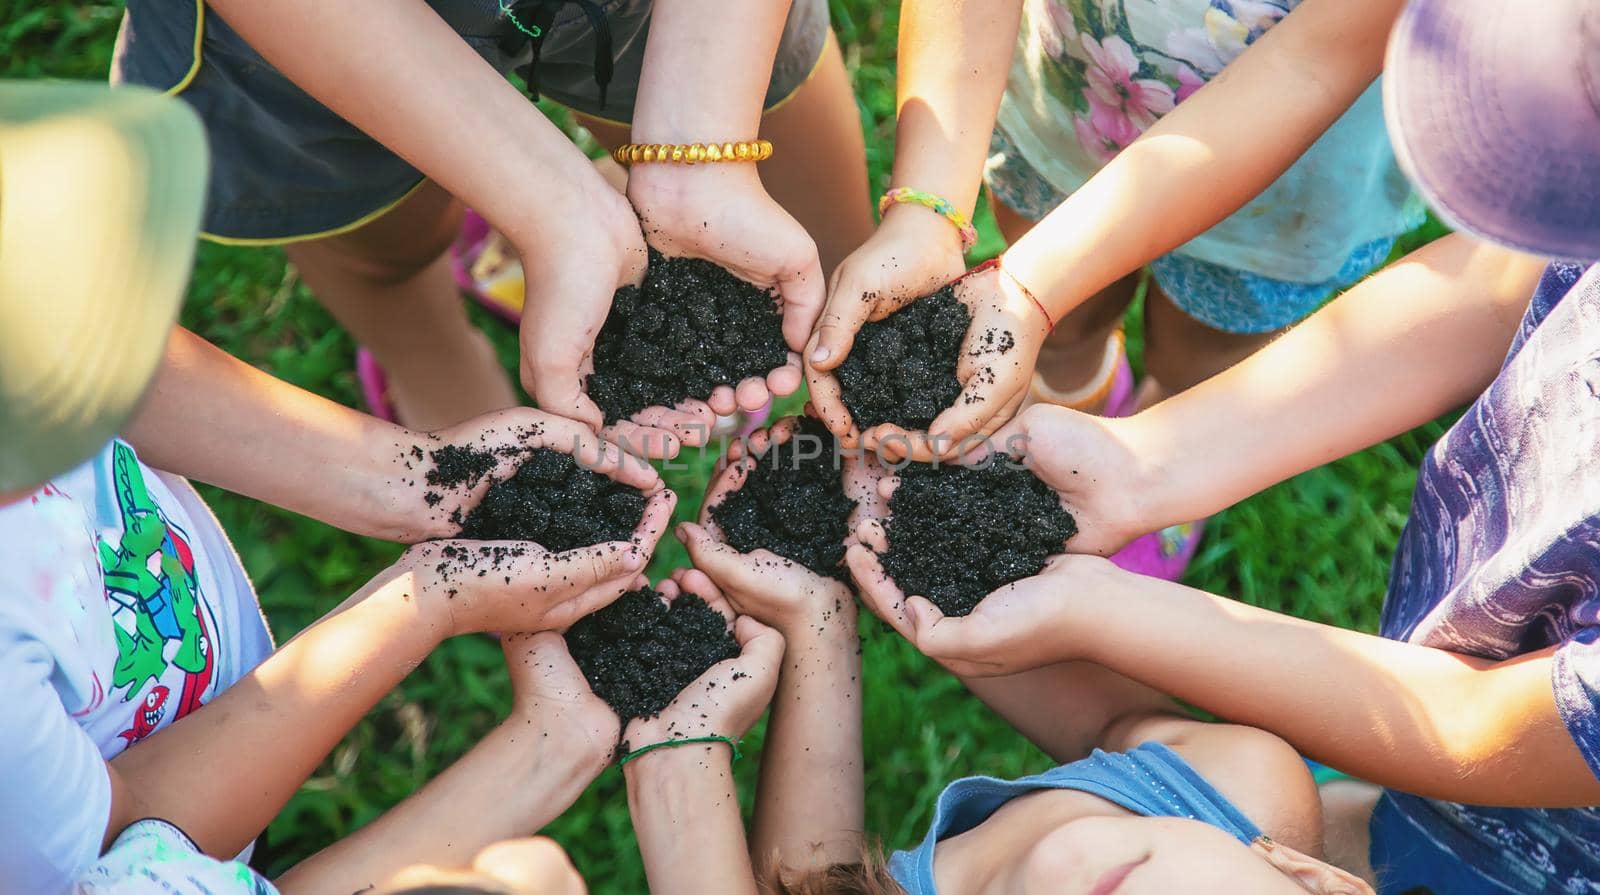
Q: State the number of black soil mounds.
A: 6